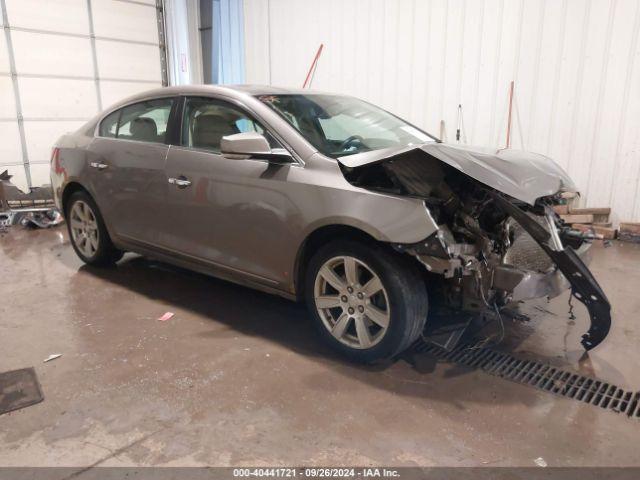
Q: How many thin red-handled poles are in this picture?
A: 2